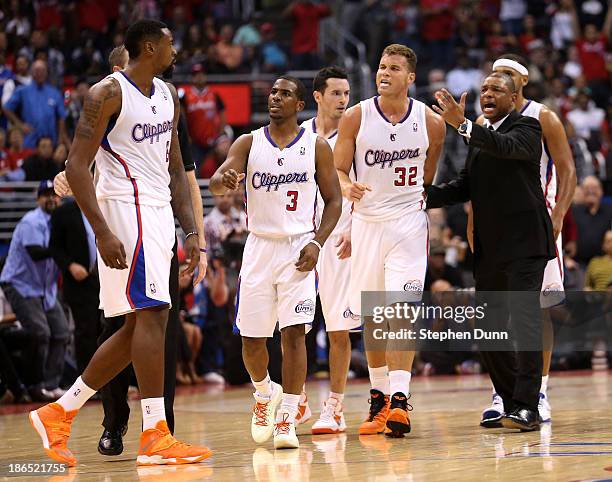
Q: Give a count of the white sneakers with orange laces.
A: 2